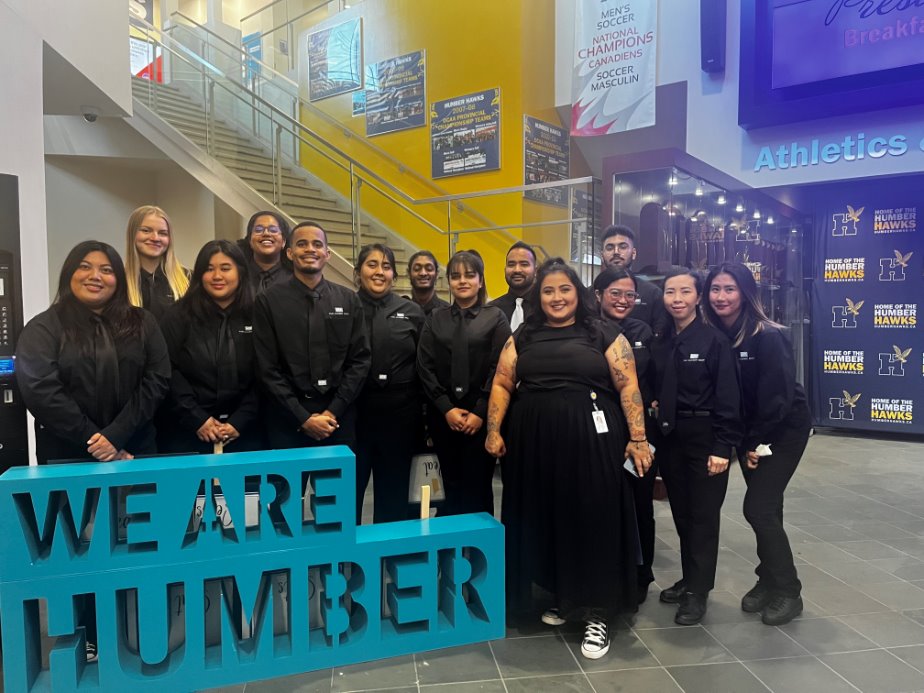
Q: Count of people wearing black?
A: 14